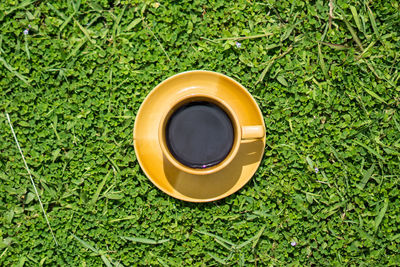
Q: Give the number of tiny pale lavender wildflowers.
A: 4